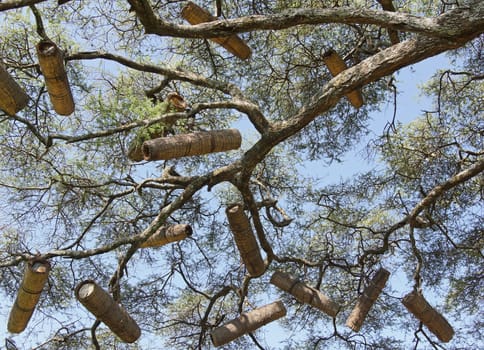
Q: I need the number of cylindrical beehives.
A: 14